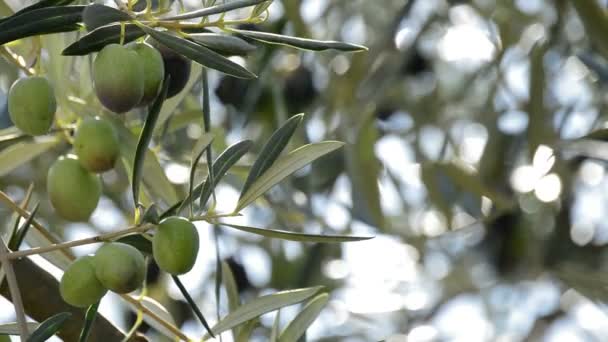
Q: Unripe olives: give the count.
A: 8